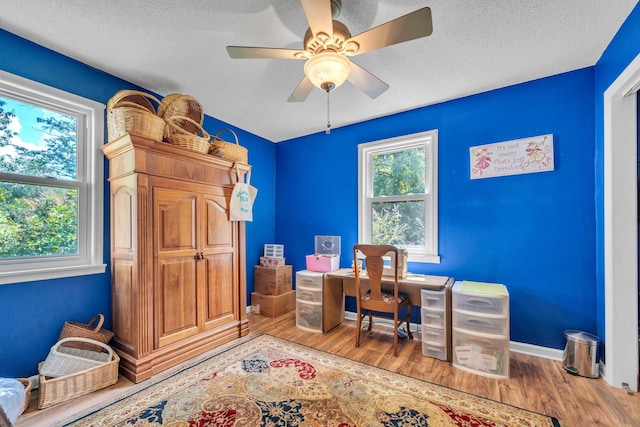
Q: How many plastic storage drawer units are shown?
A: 3